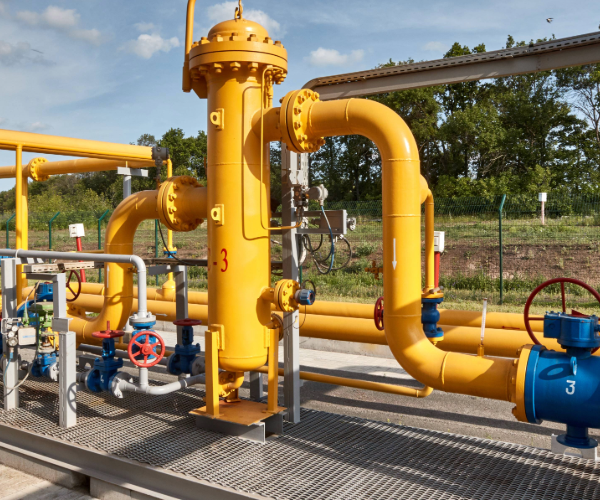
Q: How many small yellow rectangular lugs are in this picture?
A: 2